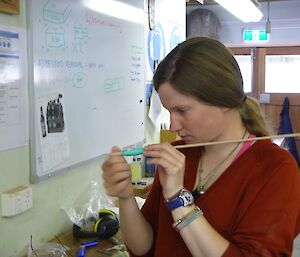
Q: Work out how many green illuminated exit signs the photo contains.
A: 1